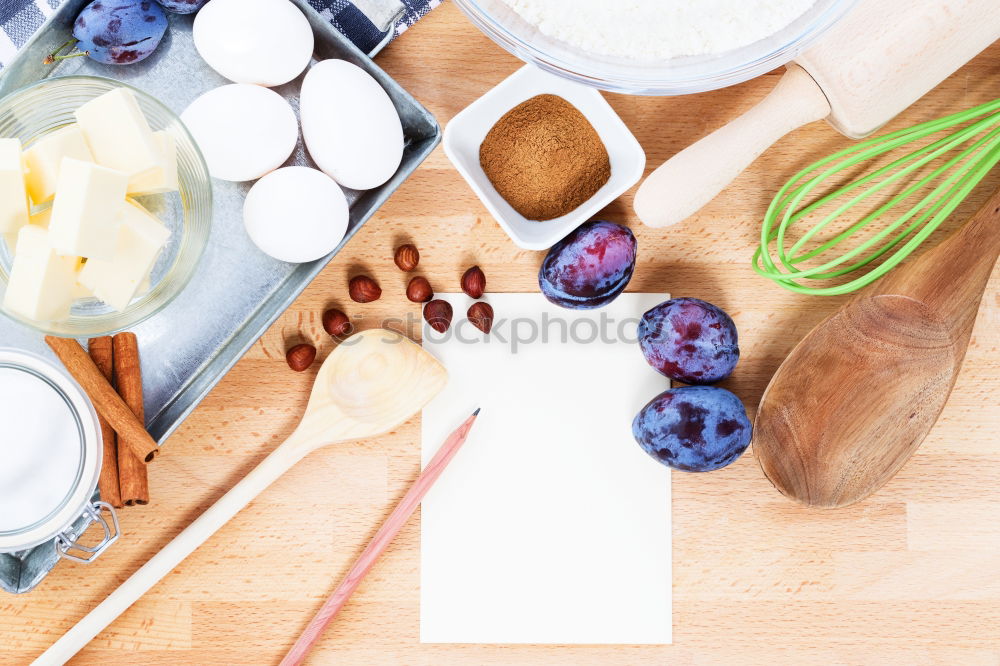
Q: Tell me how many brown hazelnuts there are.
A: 8